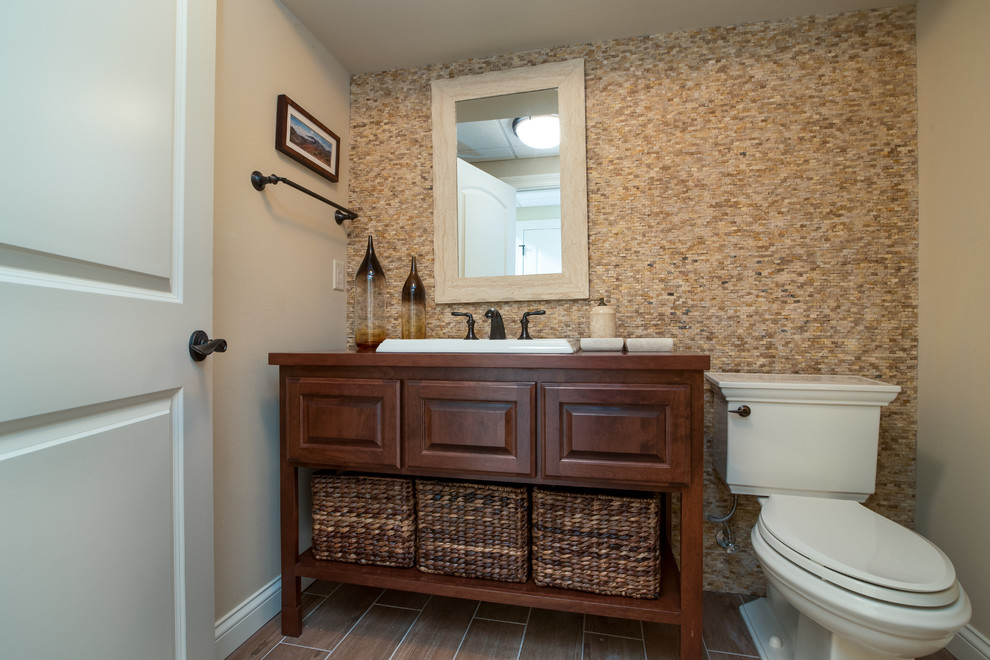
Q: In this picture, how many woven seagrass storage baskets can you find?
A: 3